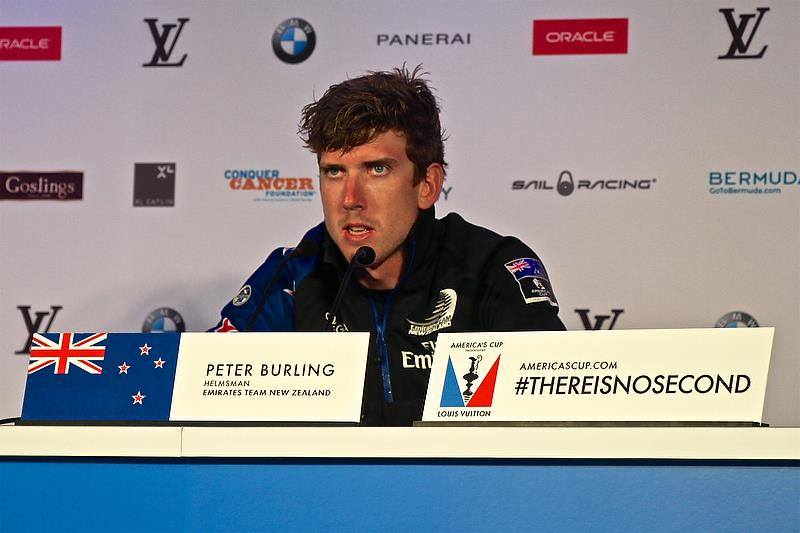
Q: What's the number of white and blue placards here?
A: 2